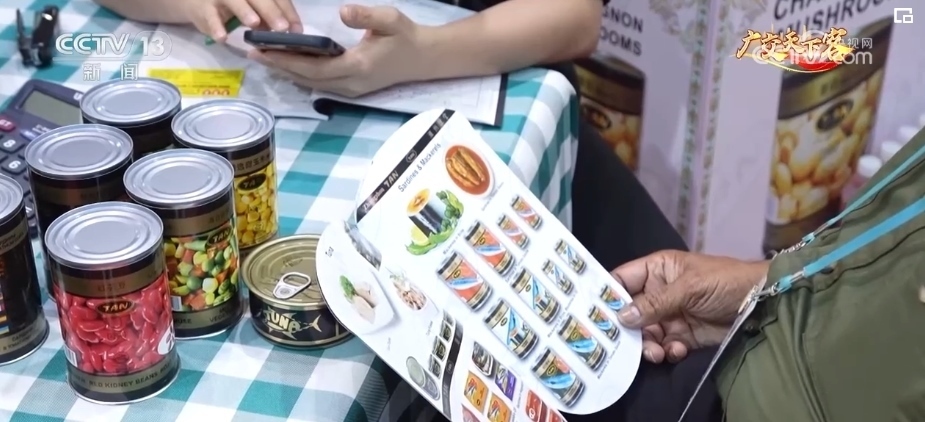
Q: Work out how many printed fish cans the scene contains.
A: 12